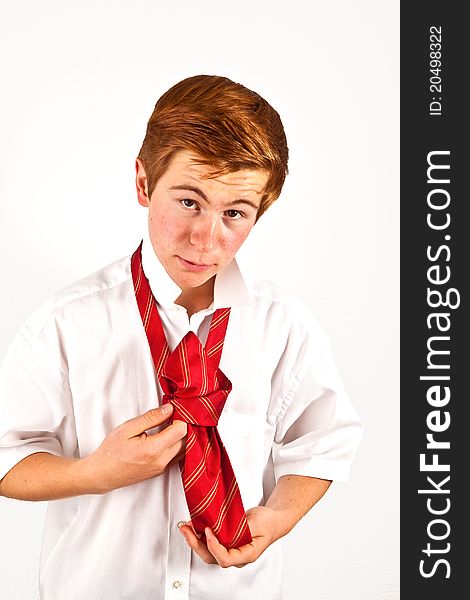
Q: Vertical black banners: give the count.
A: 1